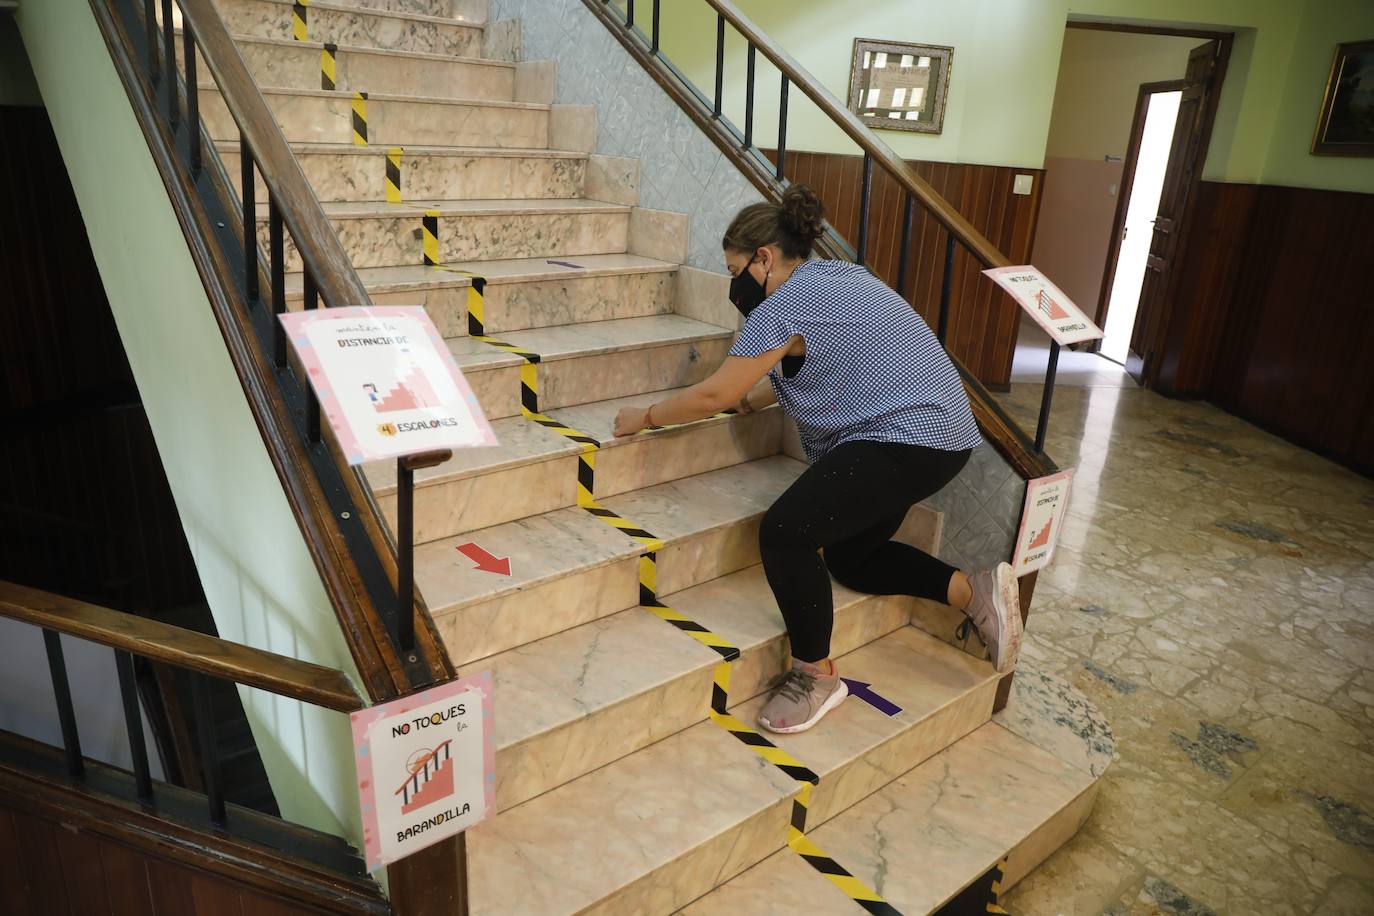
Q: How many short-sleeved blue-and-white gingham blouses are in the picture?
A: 1